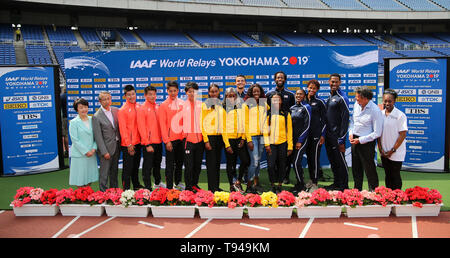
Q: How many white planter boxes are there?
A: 9